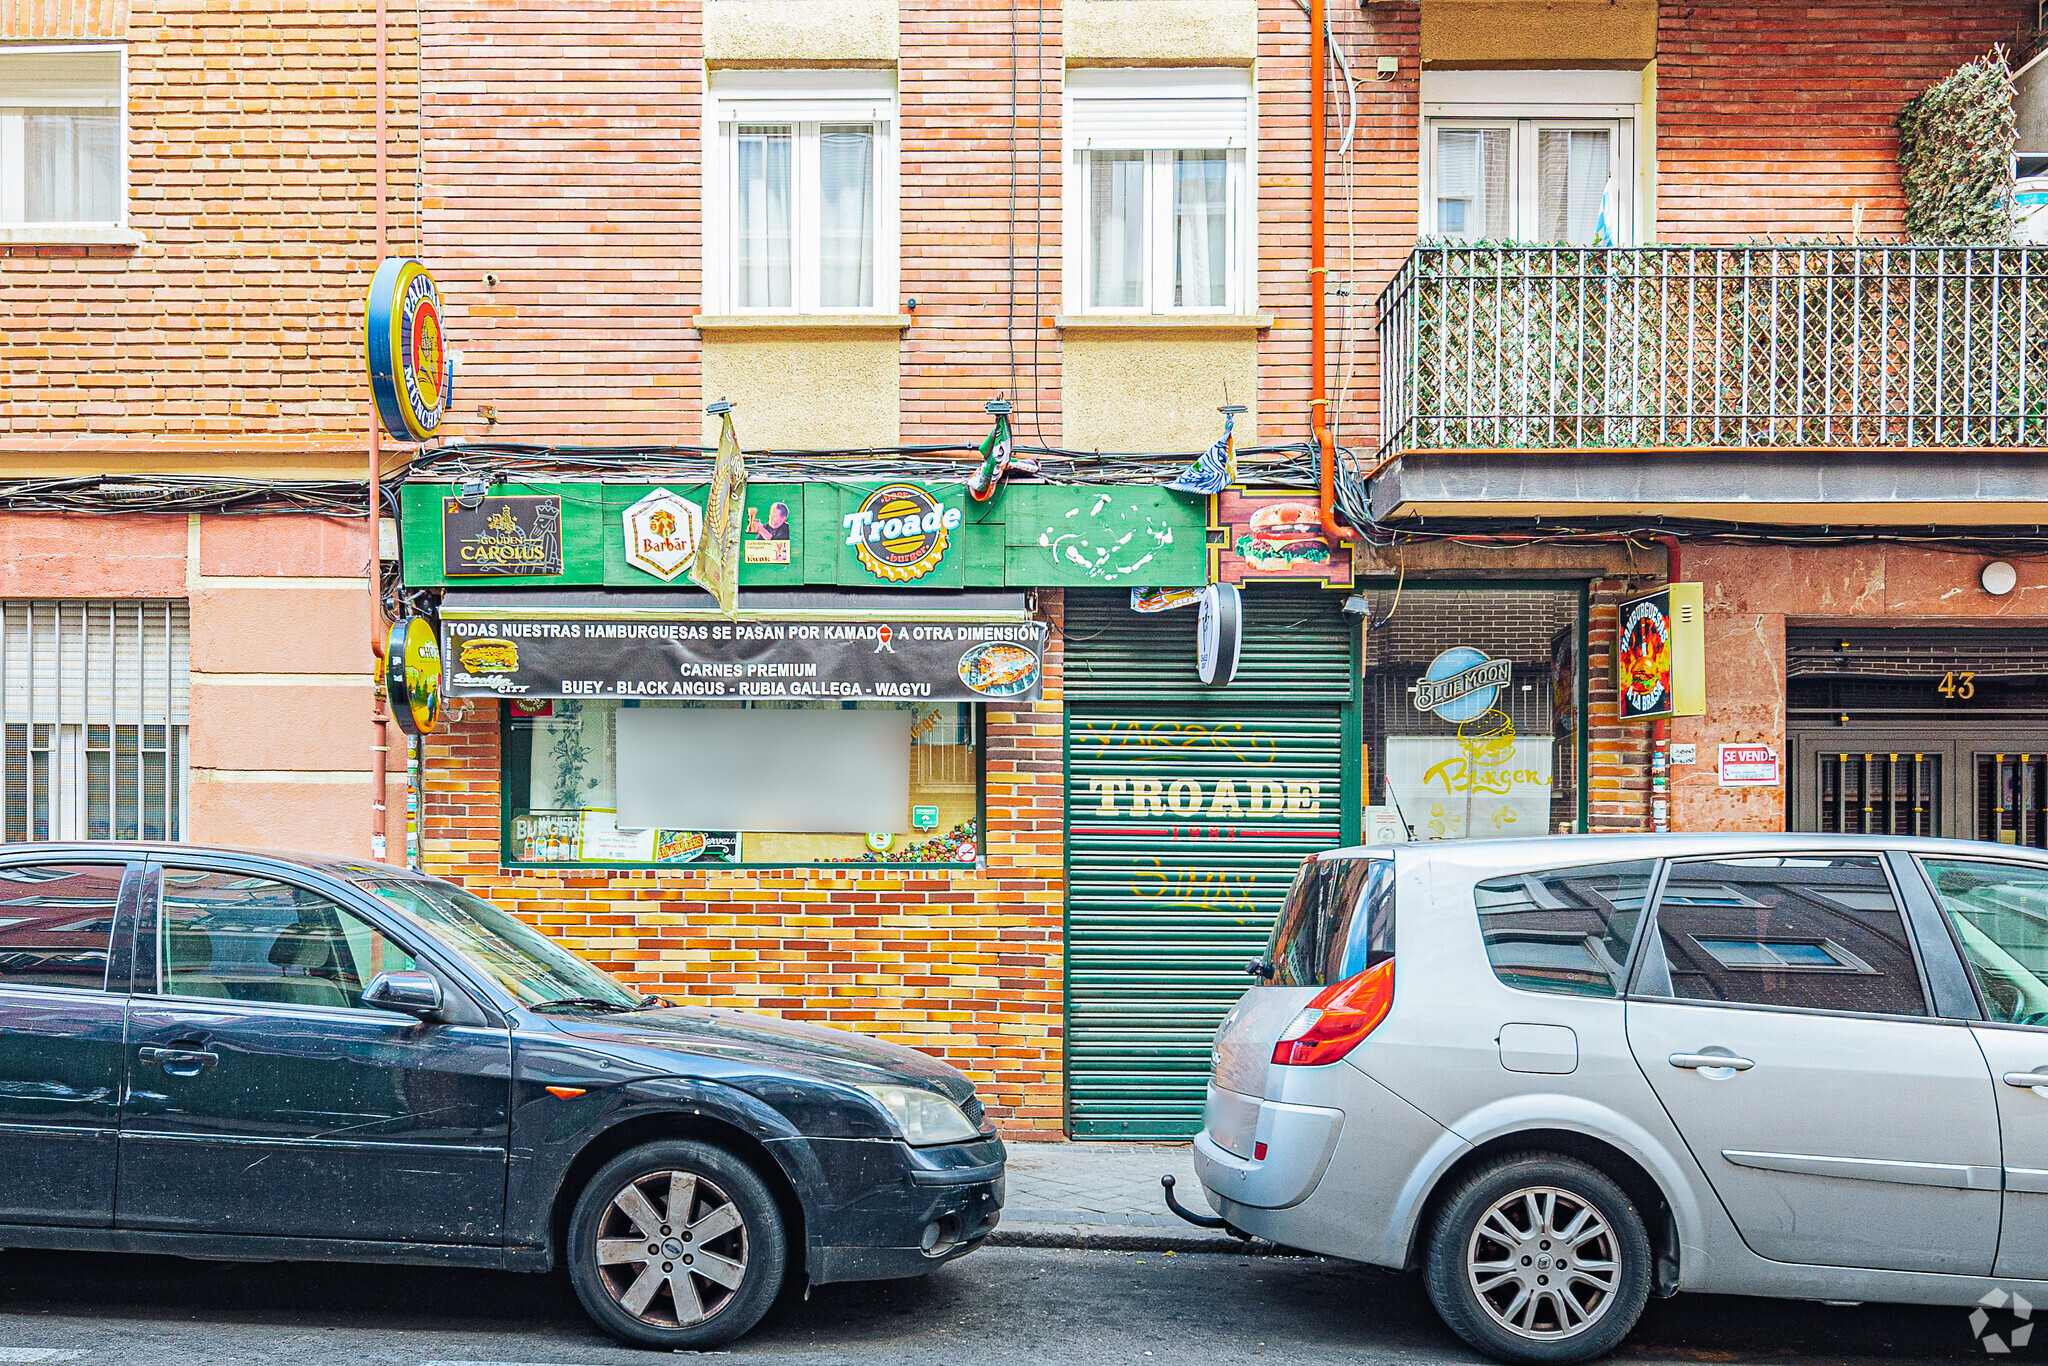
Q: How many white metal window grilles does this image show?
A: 1